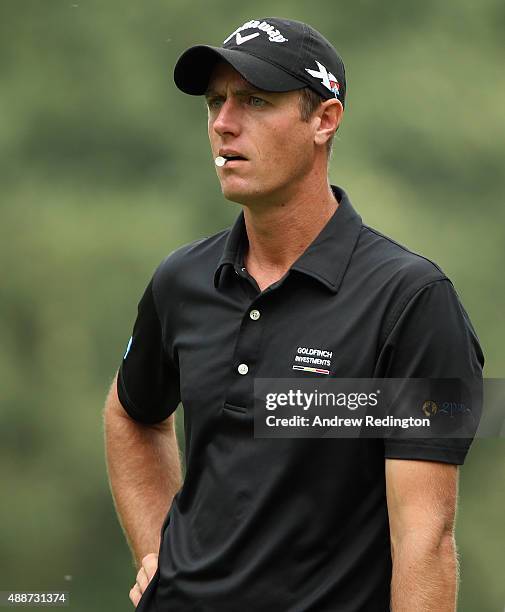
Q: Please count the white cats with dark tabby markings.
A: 0